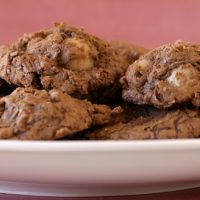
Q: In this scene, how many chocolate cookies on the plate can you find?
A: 5